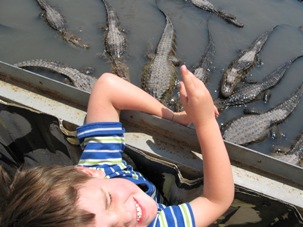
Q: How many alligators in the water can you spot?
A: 10